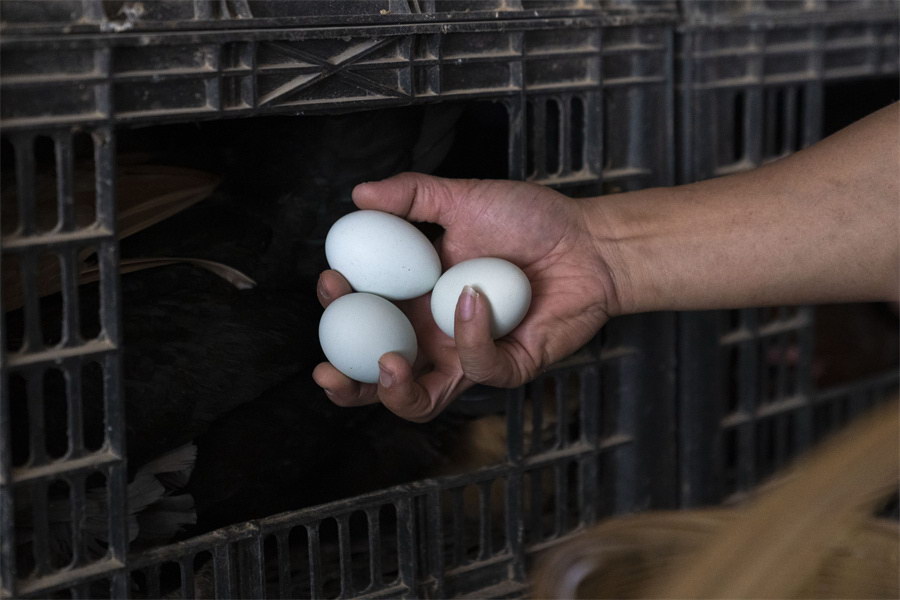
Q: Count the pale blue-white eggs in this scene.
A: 3